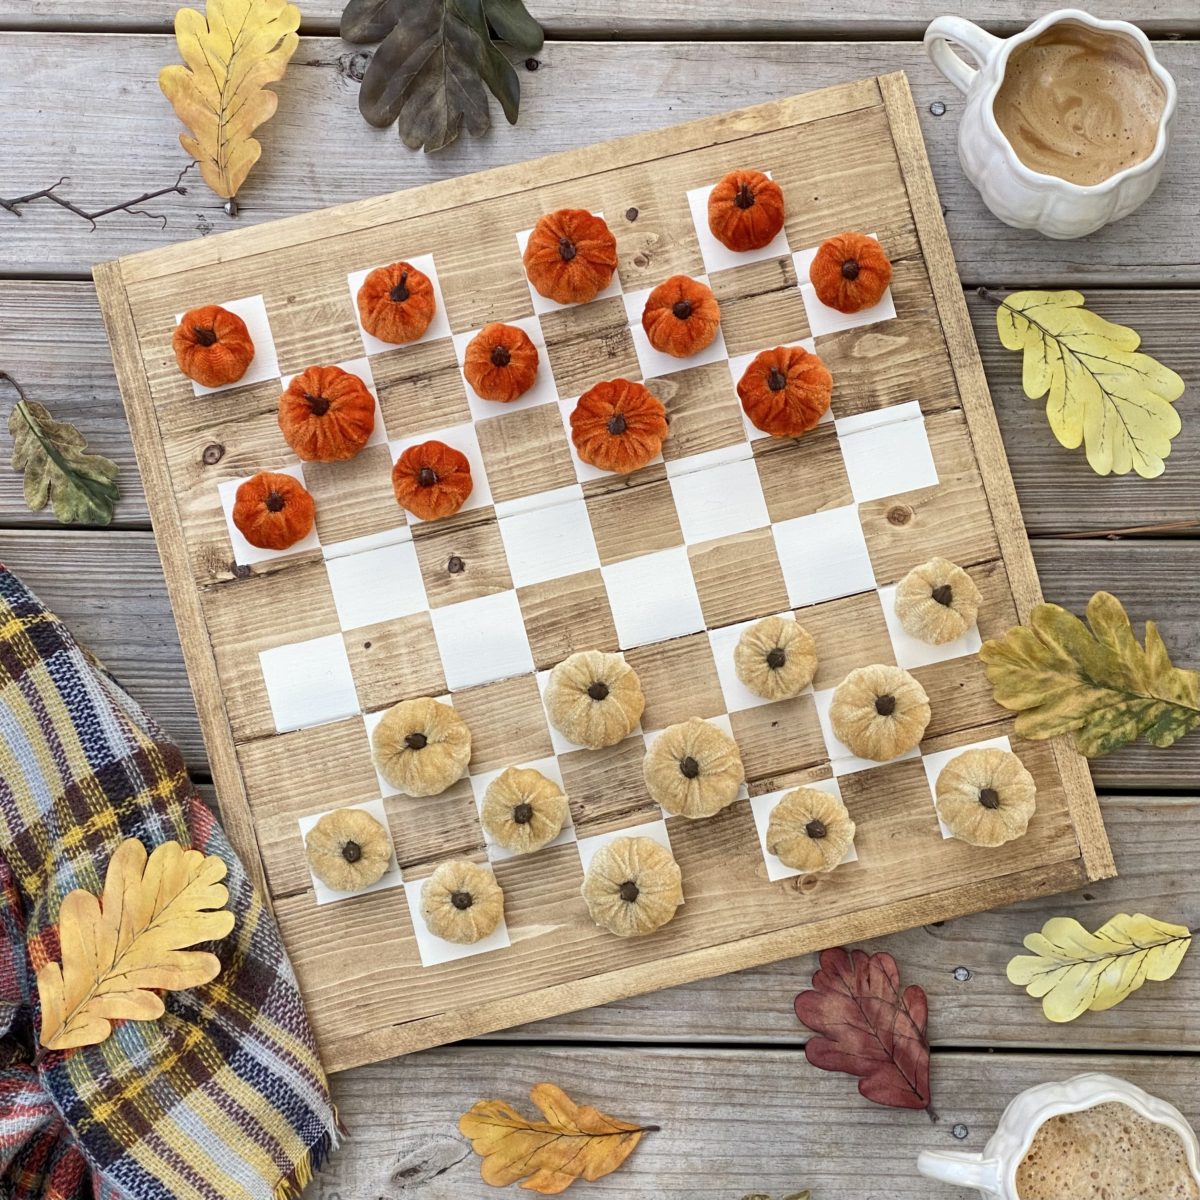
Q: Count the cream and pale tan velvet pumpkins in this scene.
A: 12